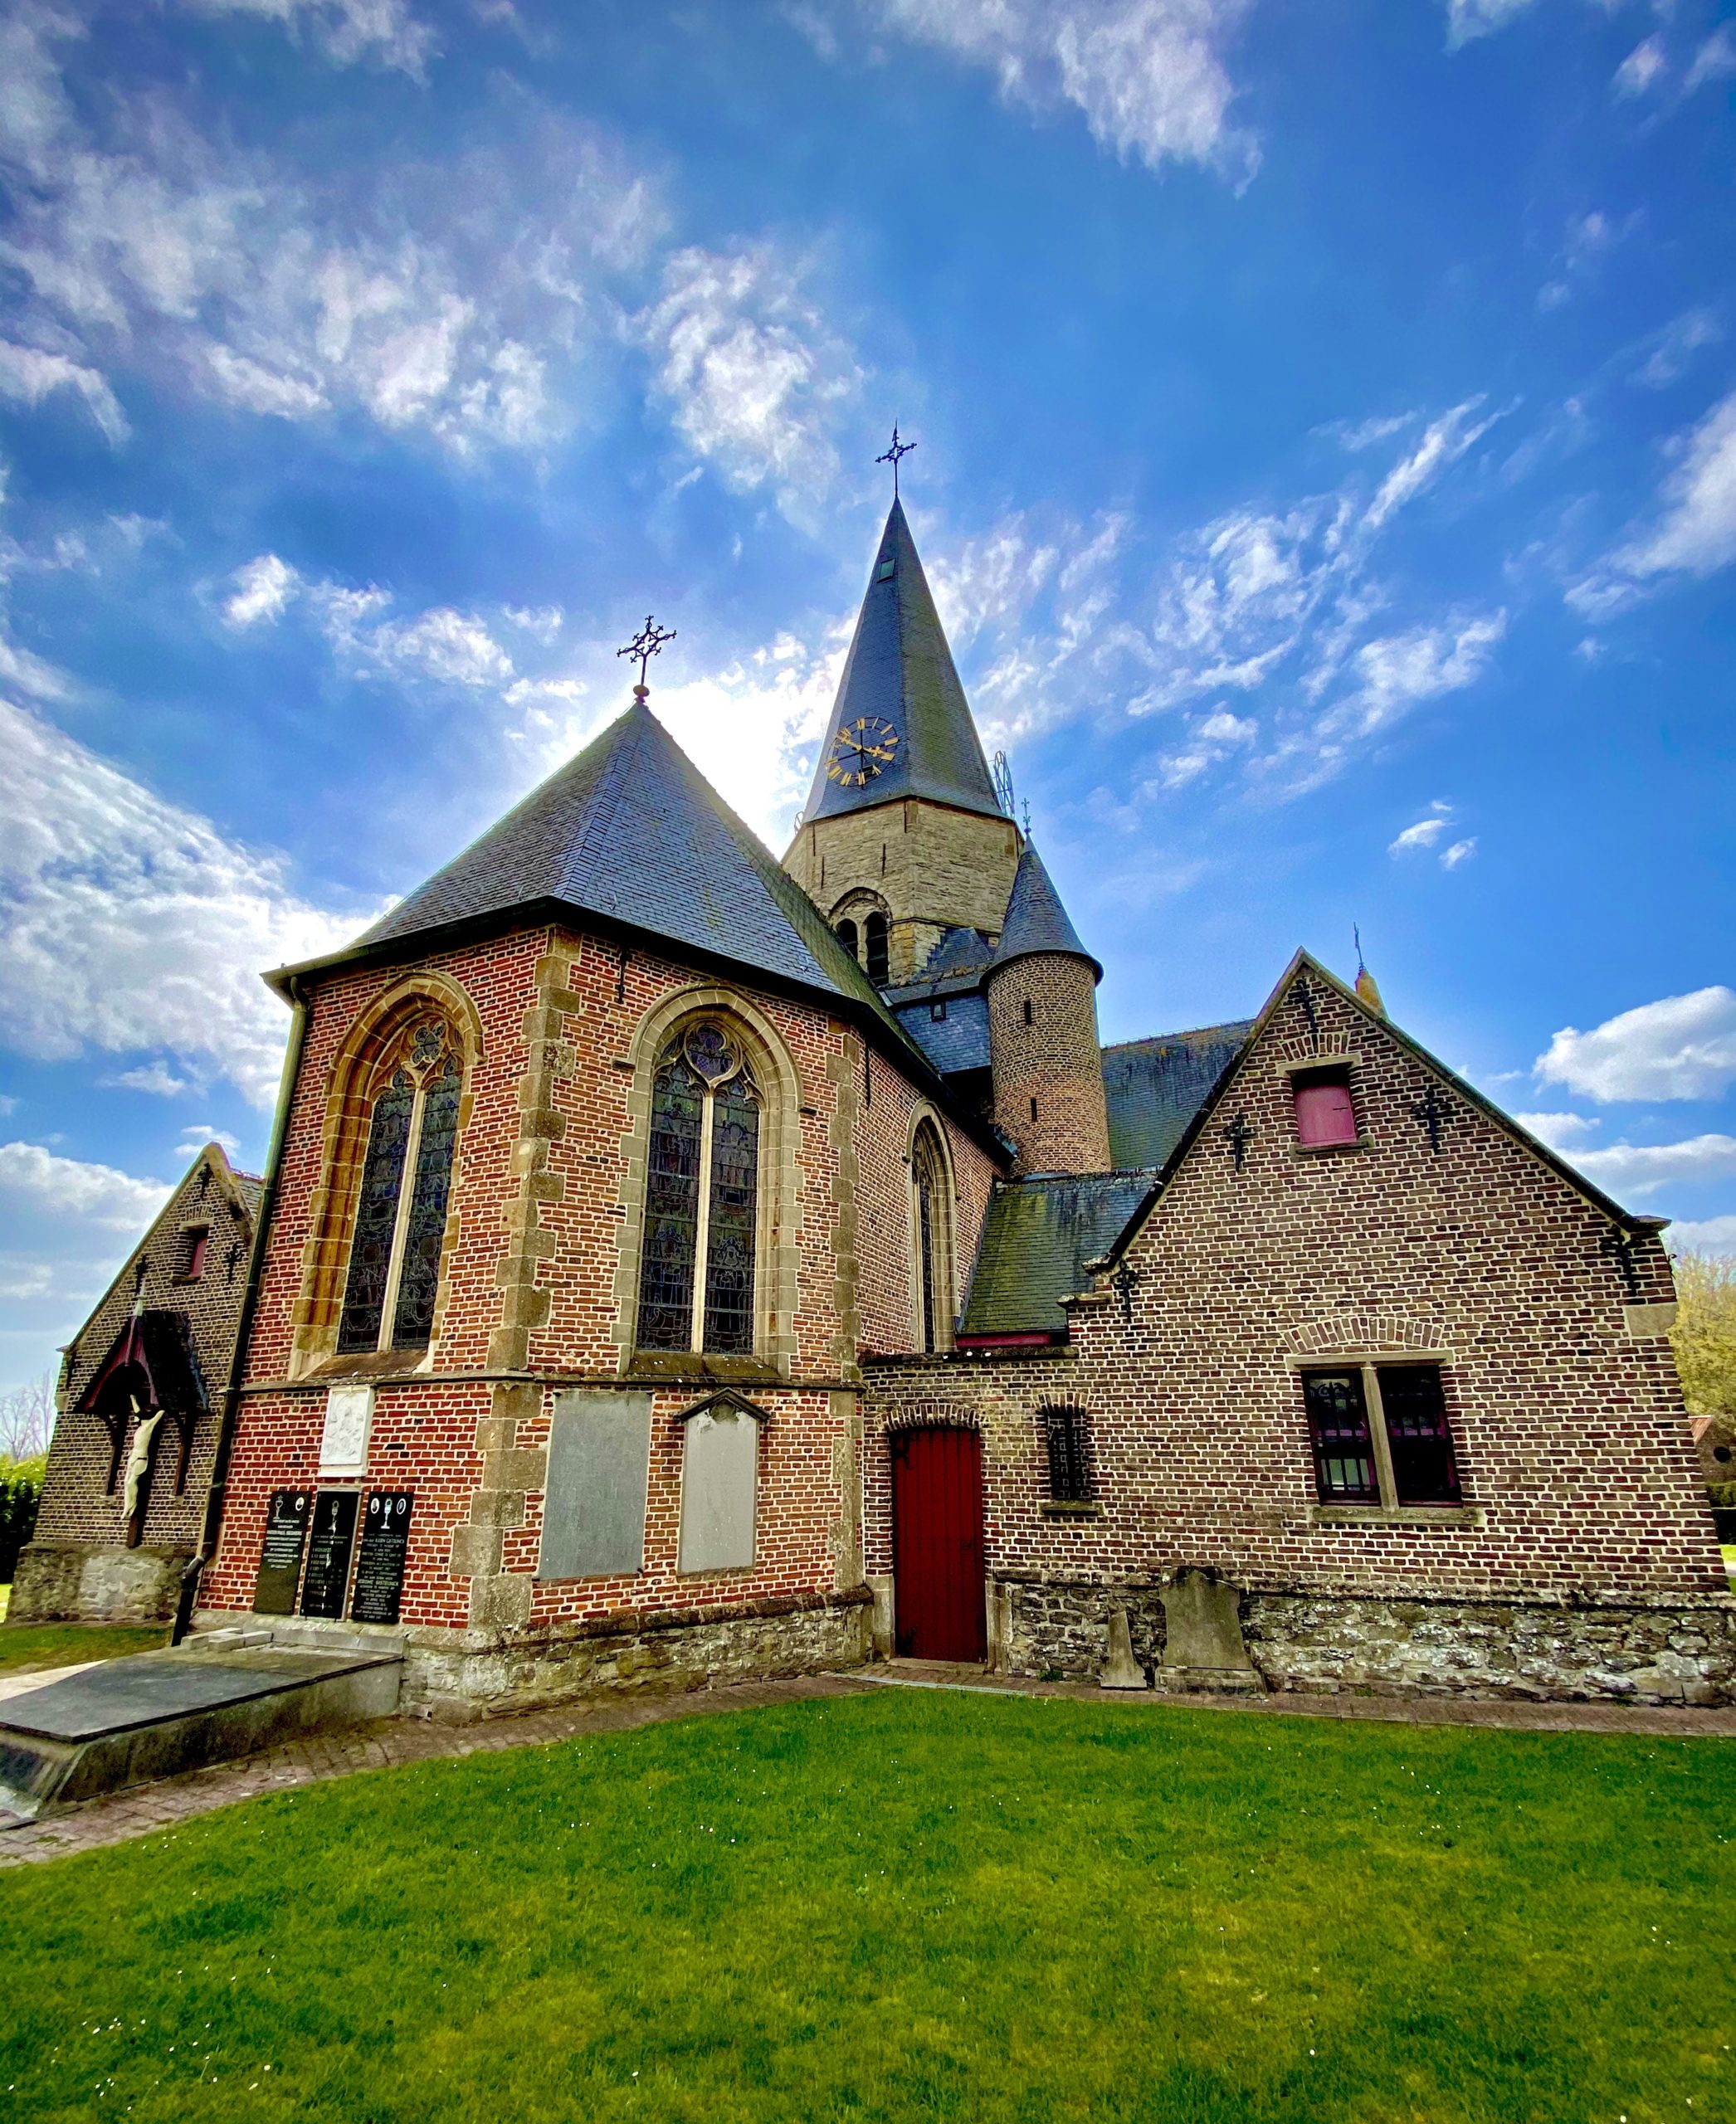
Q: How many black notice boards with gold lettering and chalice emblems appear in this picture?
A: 3